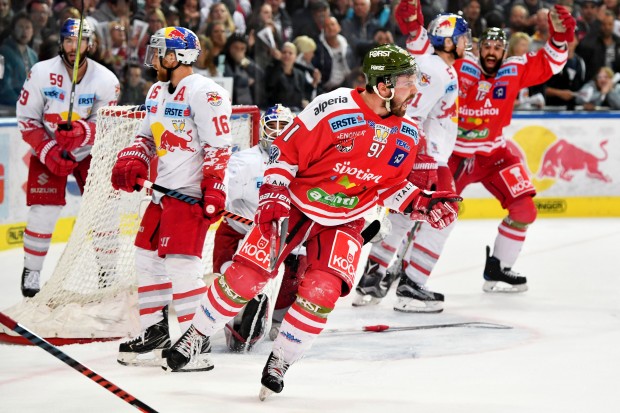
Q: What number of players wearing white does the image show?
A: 4